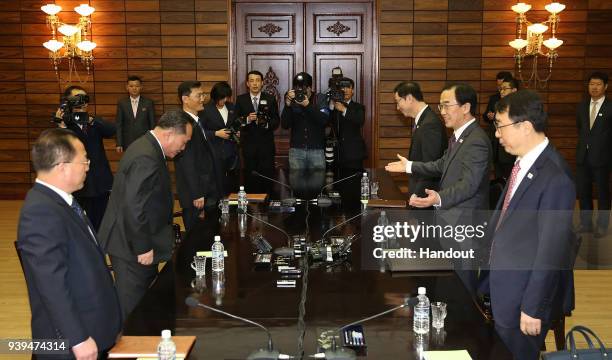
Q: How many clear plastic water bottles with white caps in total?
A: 6